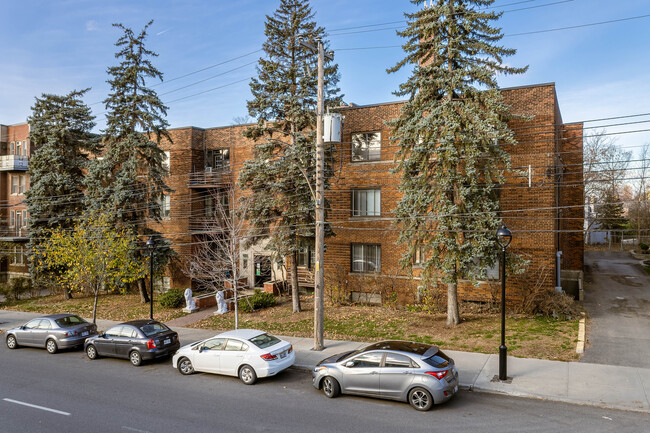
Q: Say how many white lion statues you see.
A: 2